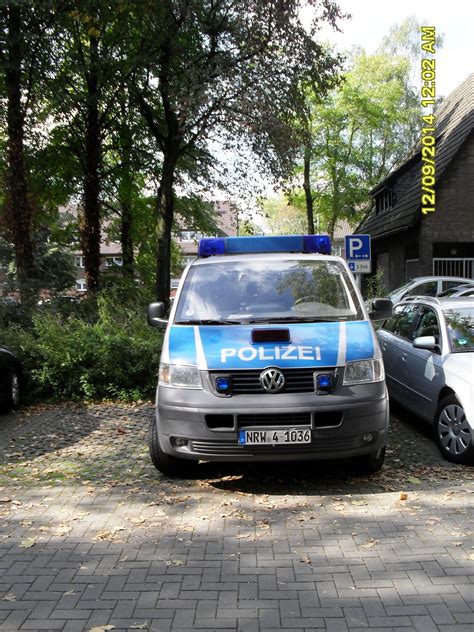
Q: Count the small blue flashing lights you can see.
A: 2